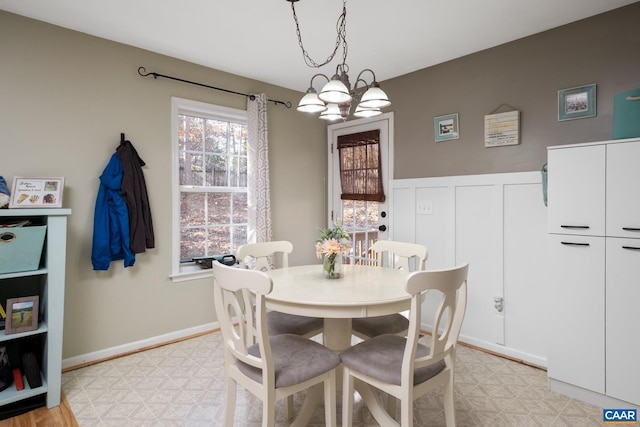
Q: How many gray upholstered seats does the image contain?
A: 4